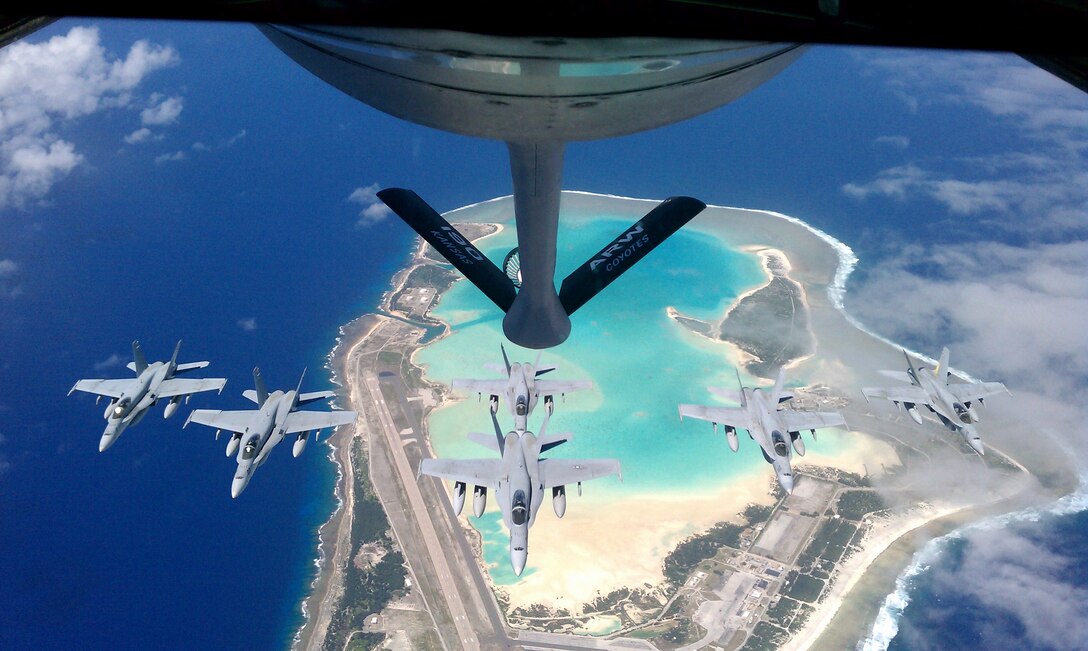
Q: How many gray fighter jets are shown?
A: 6